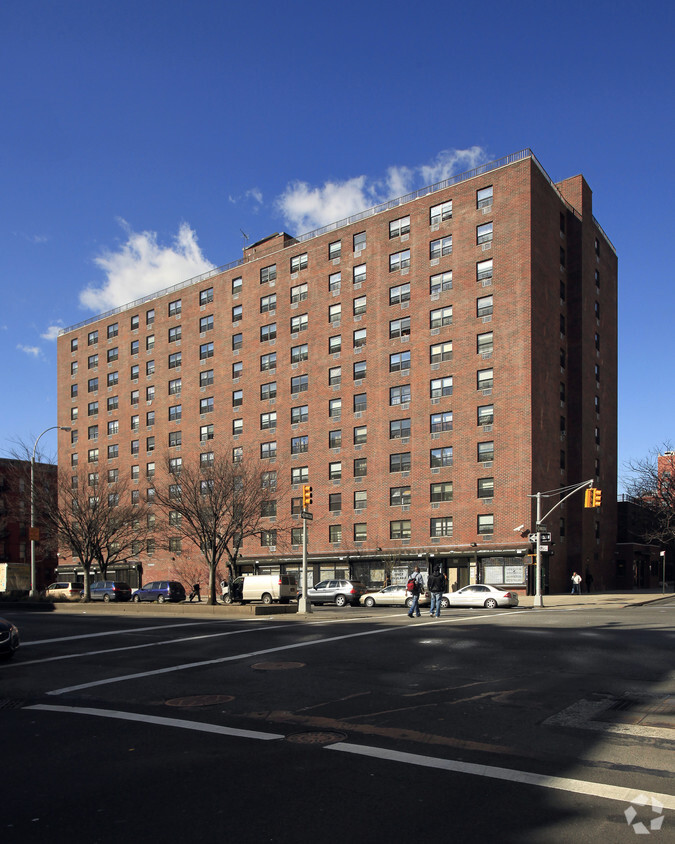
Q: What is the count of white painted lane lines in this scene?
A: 5